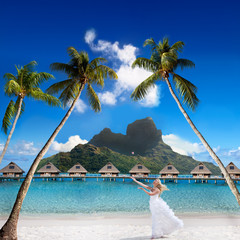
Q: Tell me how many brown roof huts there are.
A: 8